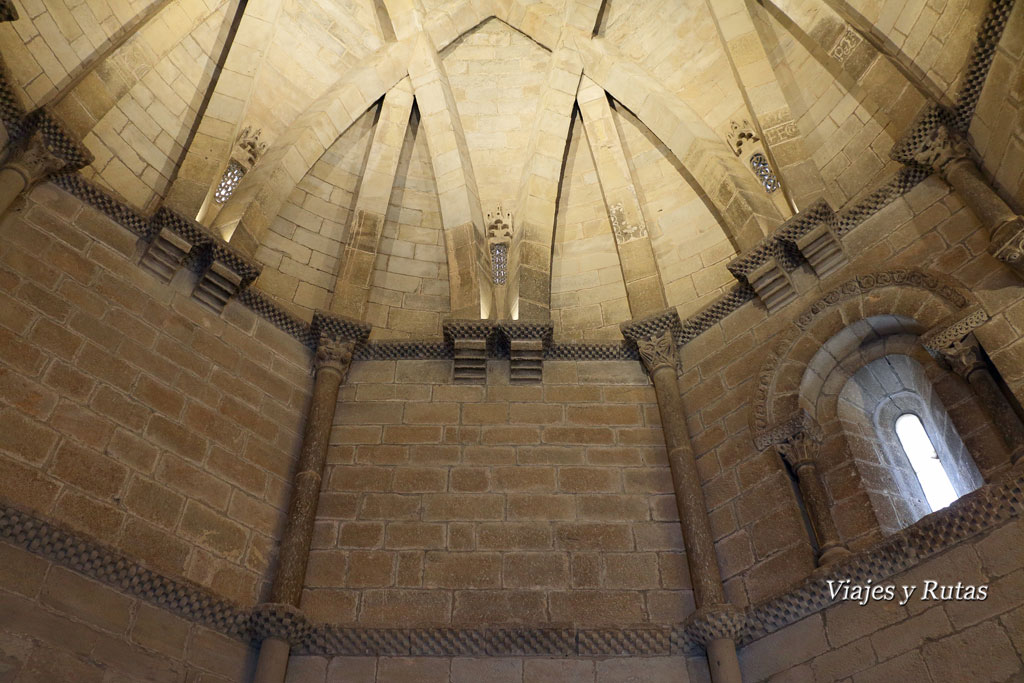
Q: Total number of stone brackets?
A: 6